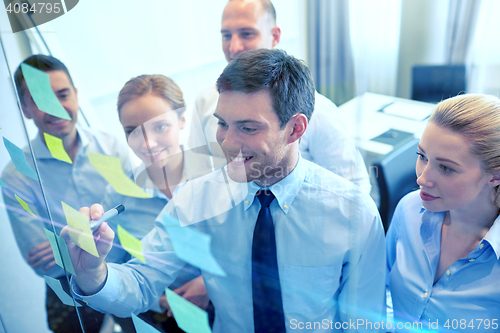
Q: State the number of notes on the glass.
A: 12